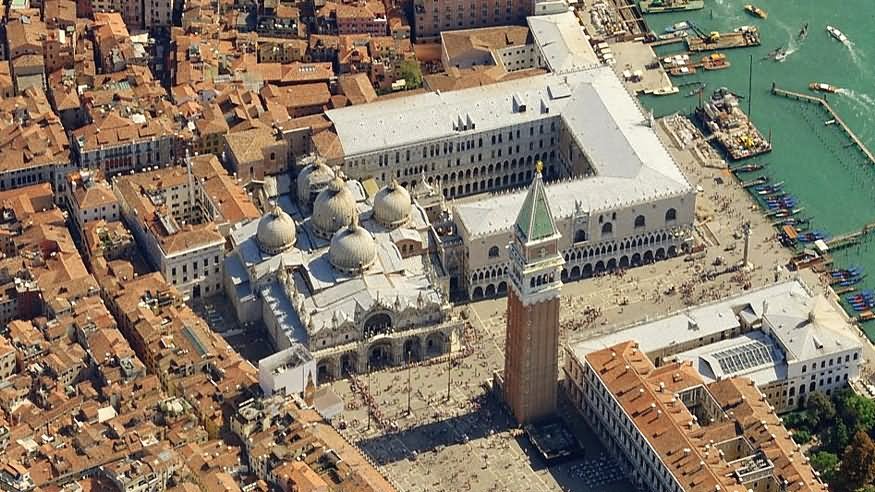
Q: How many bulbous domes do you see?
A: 5